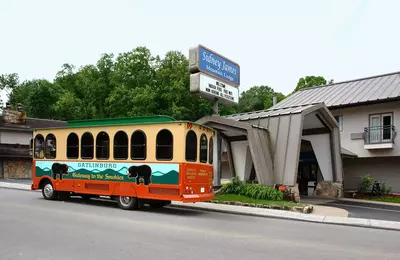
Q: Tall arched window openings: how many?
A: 11